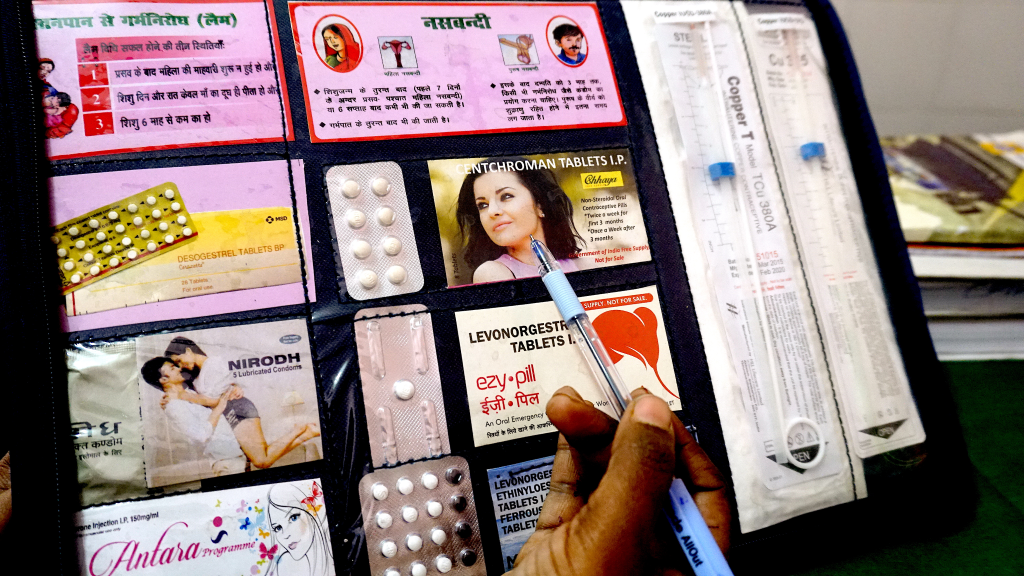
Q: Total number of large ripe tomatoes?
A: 0